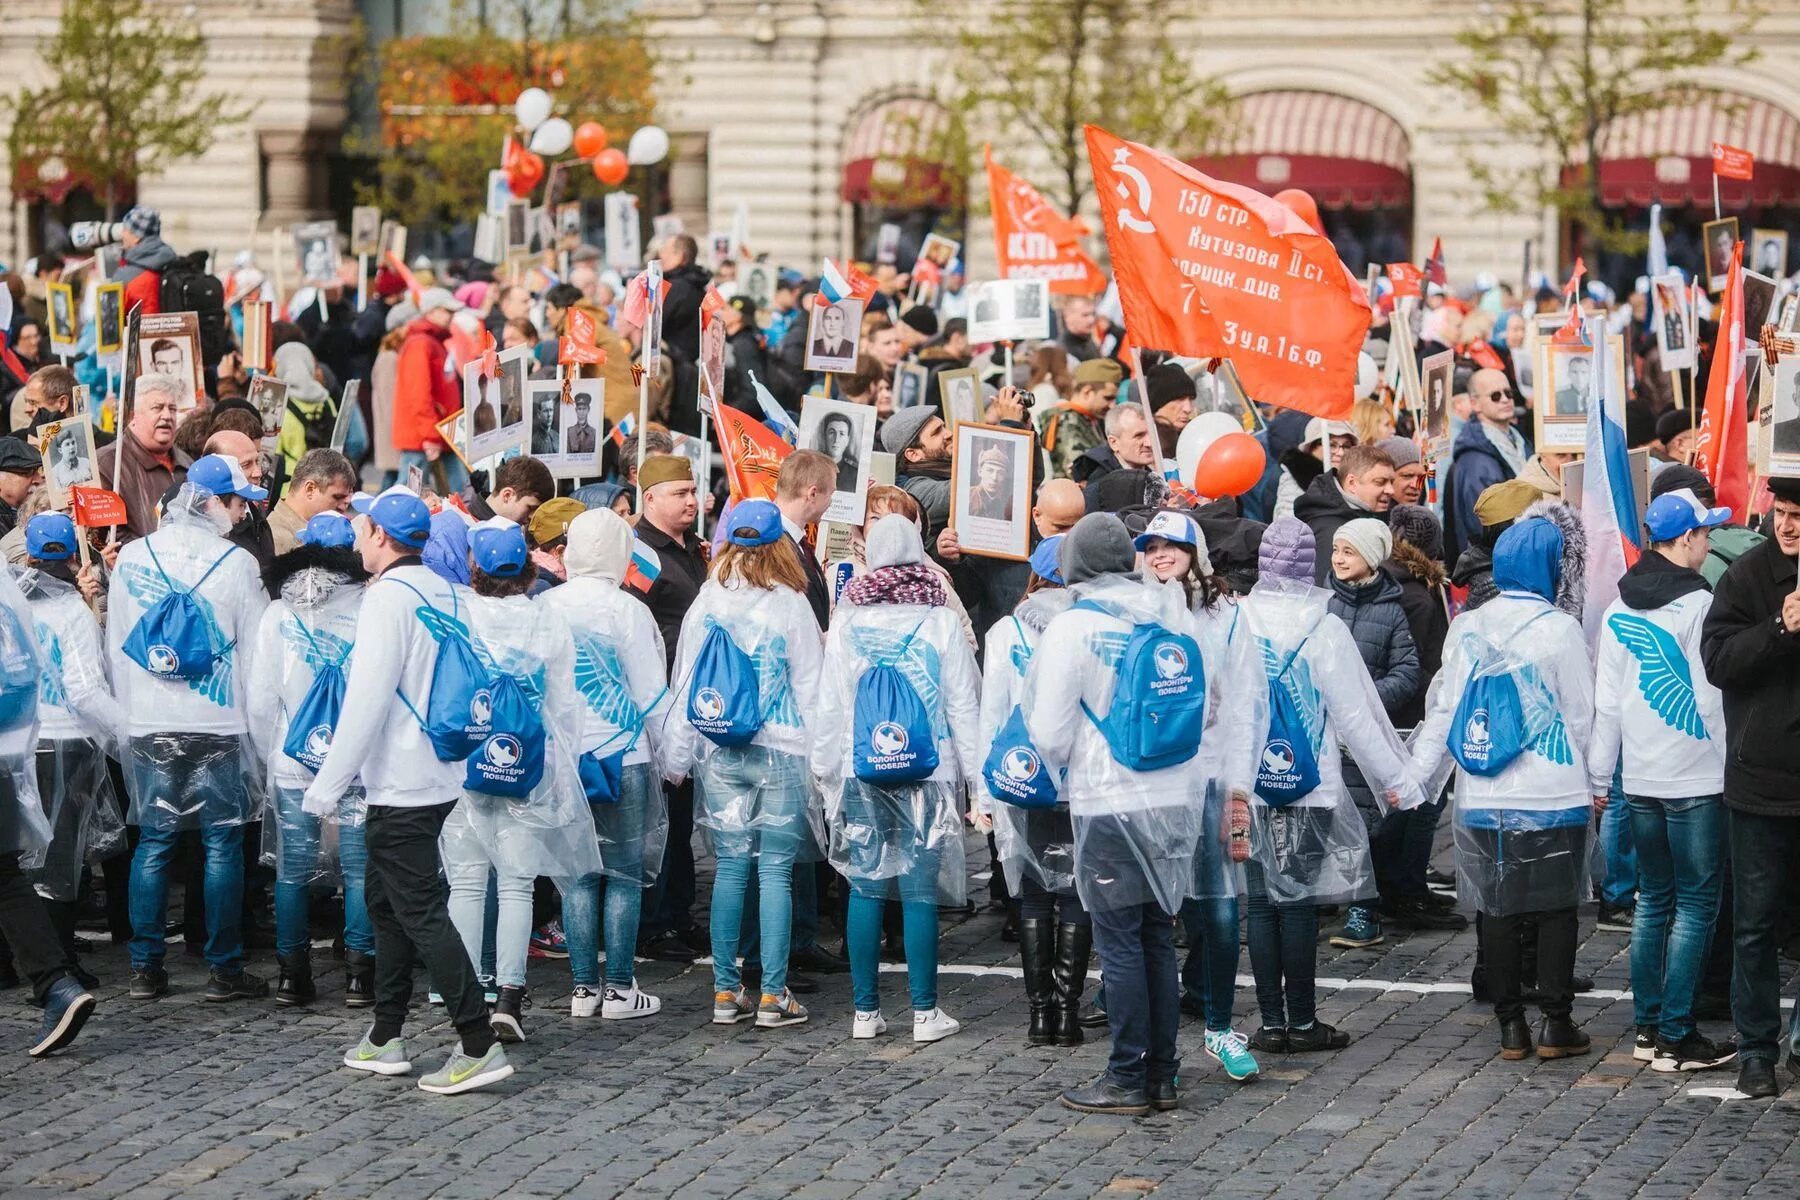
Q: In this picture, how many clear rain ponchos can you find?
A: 13